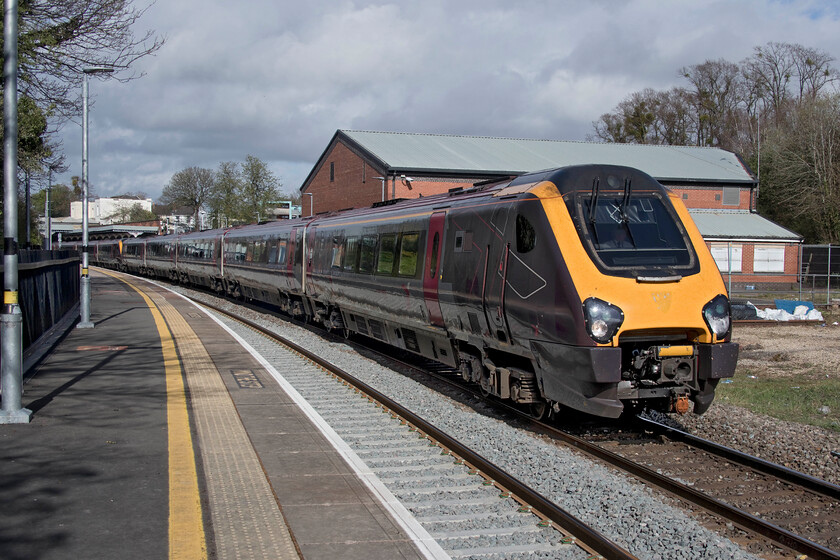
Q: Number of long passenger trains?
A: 1